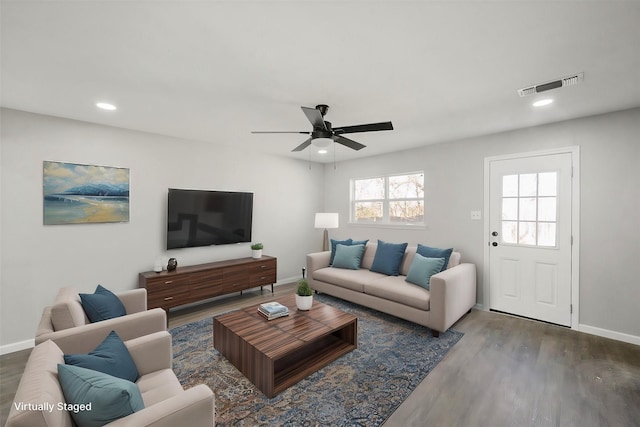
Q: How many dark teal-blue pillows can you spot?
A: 5